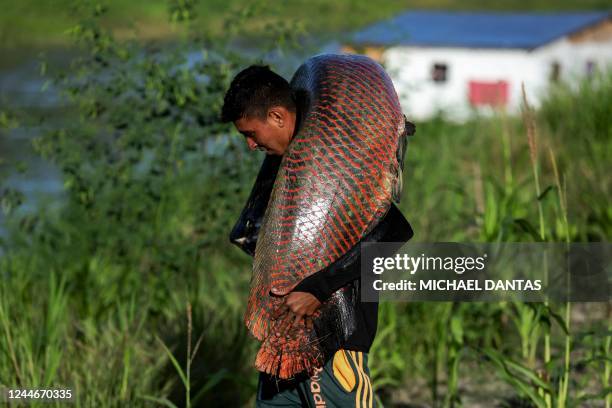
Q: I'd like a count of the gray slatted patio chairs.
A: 0